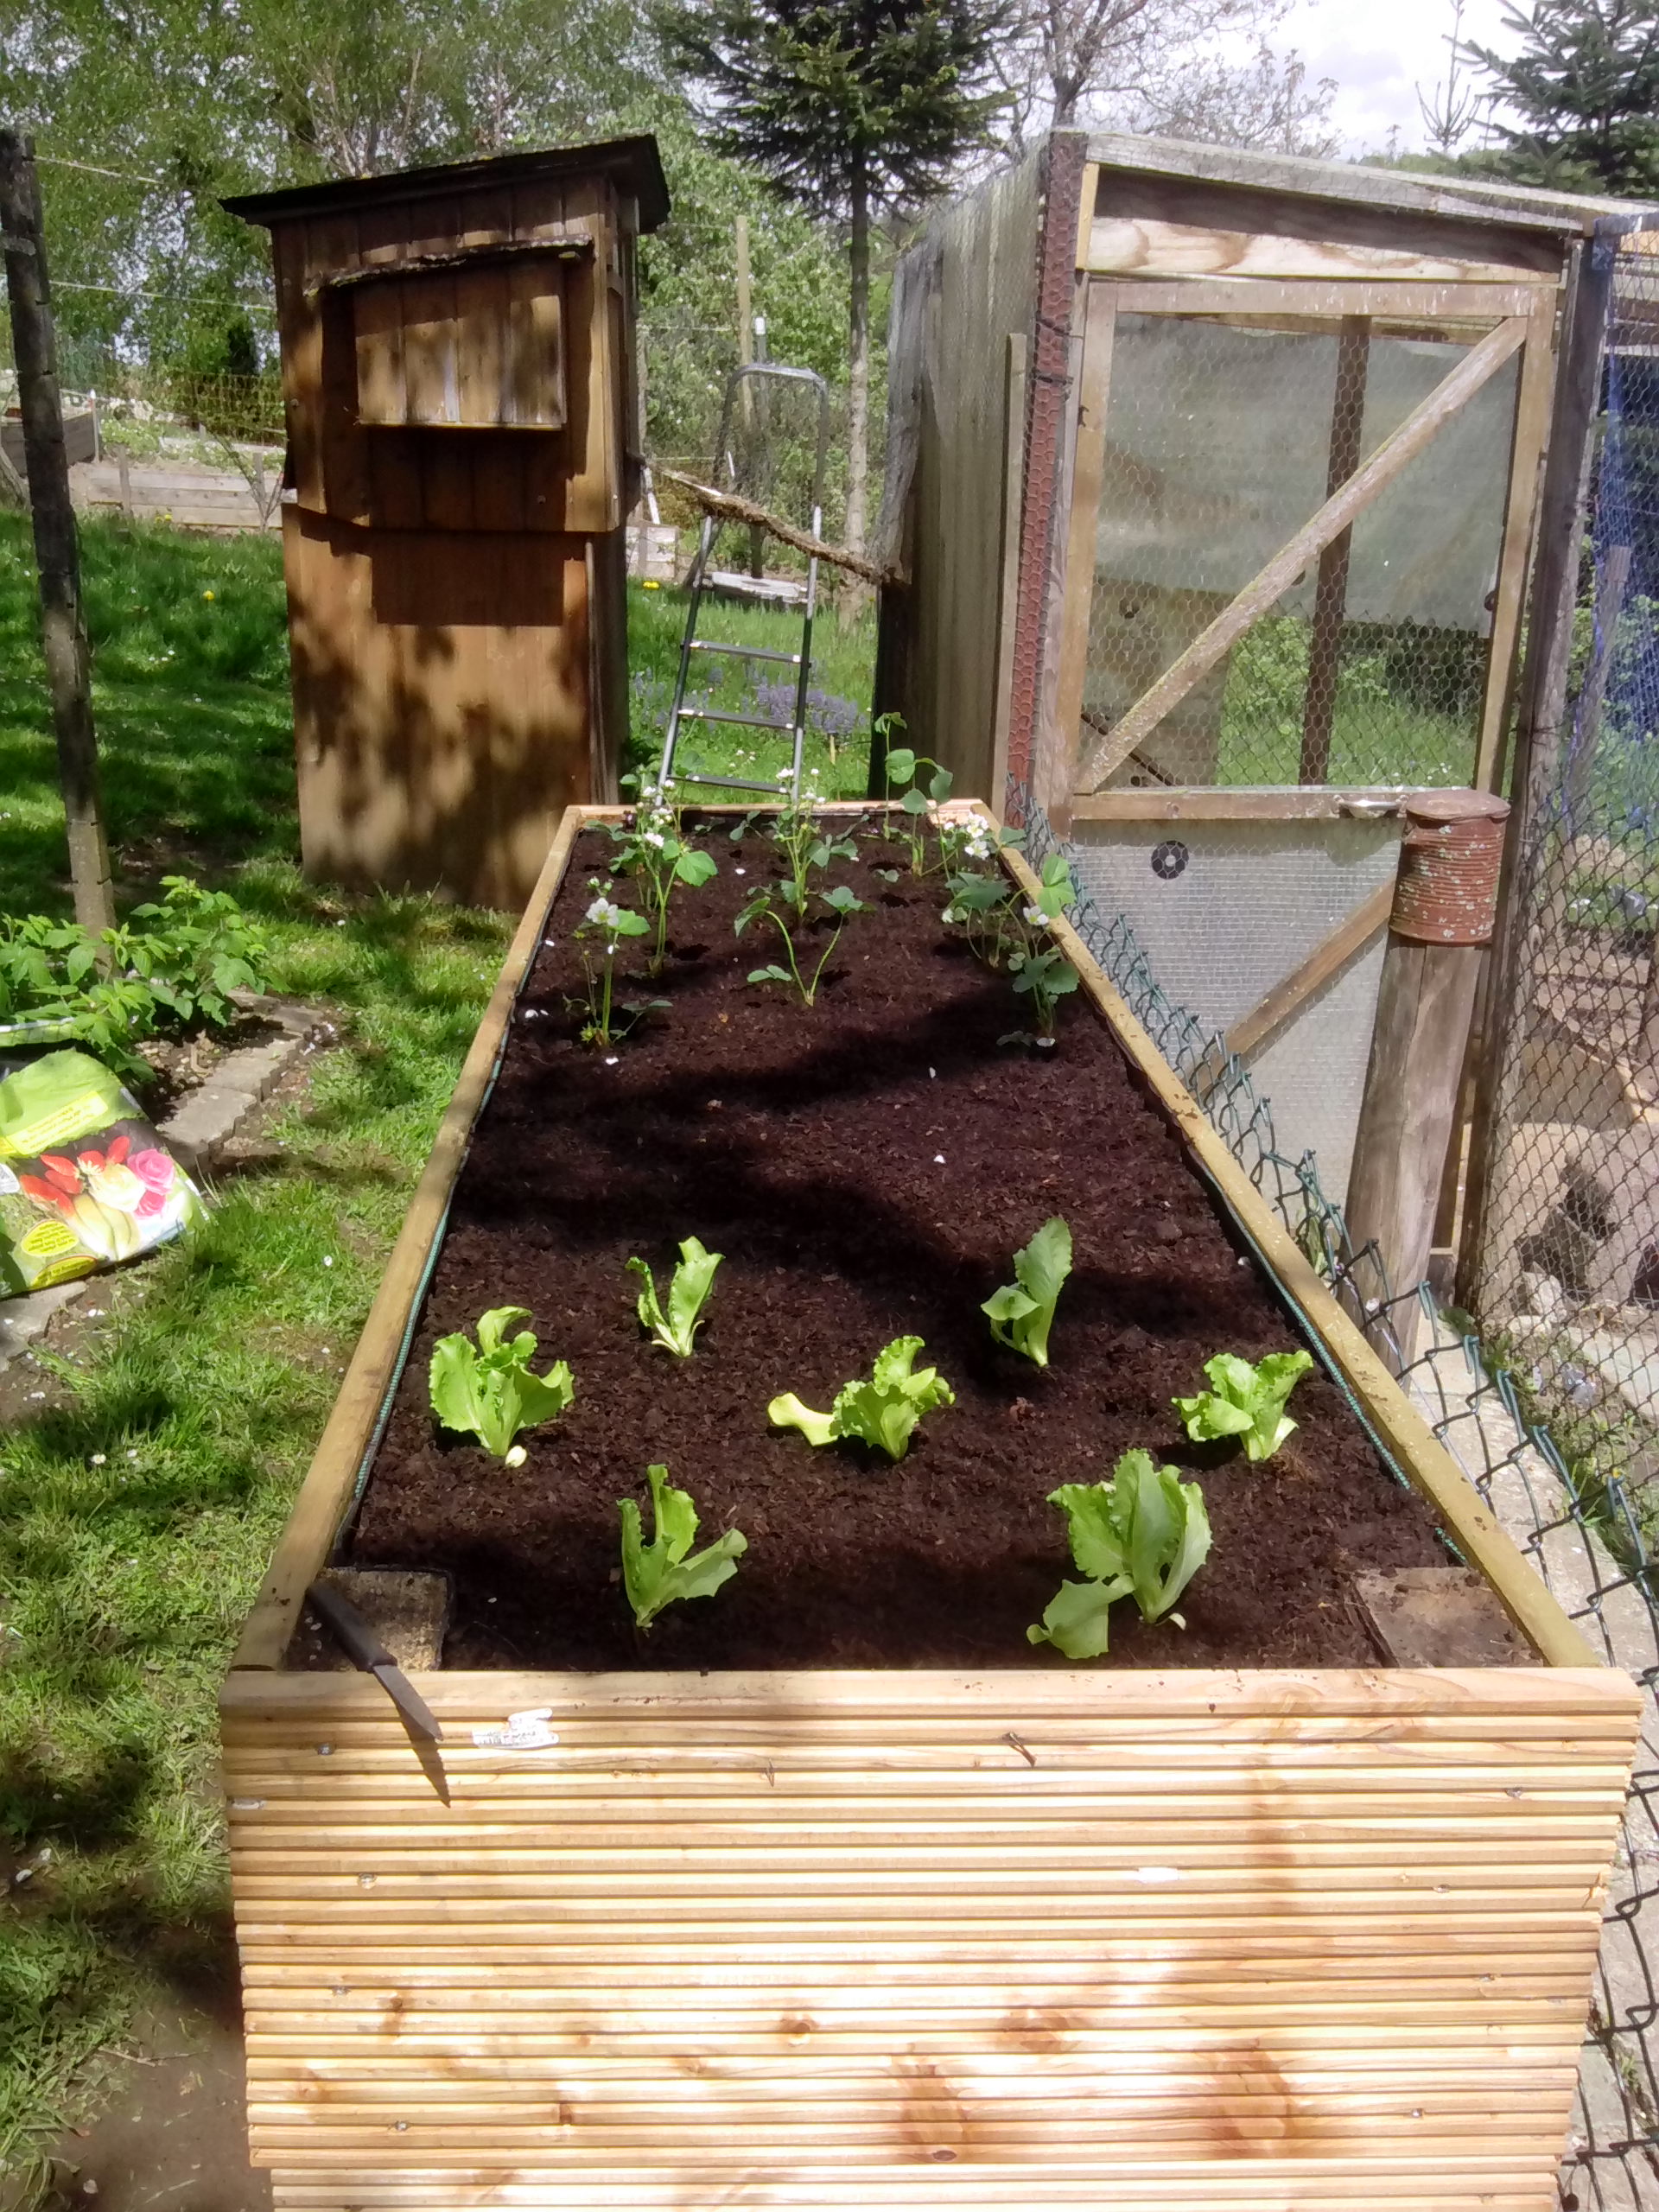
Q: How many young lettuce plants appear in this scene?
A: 7